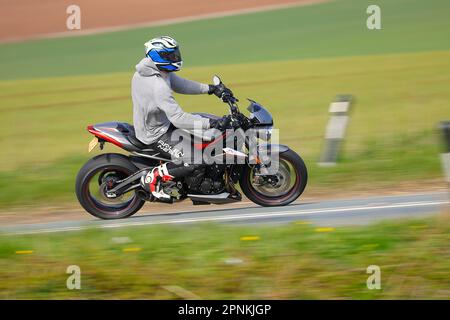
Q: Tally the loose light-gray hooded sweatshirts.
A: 1